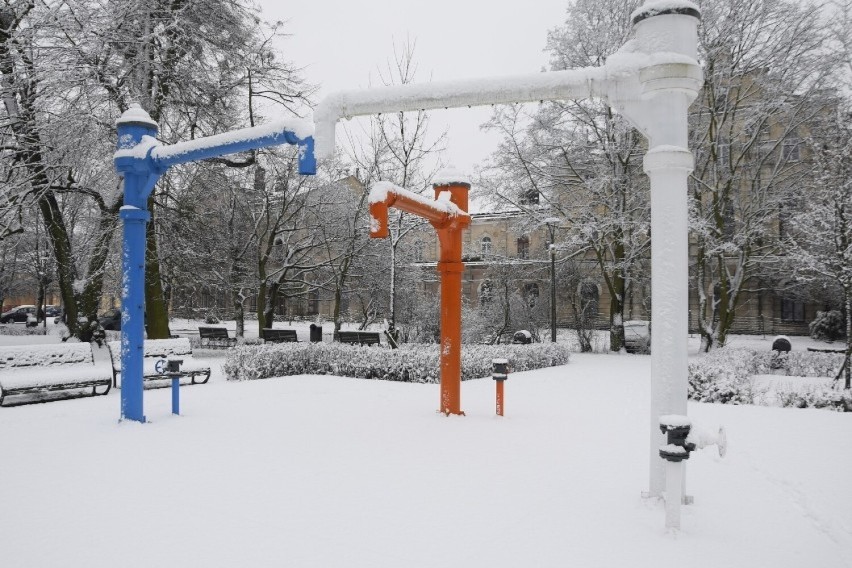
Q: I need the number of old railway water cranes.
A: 3